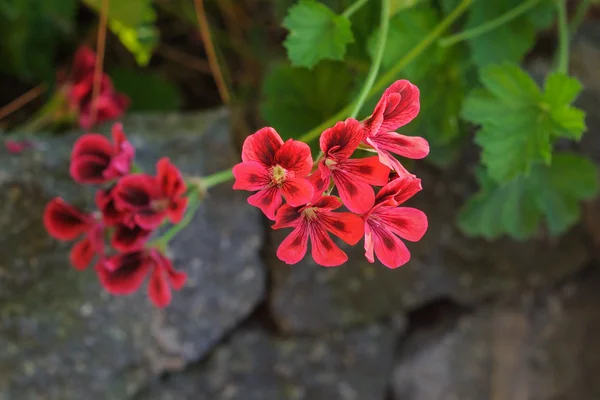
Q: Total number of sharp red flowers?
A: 5